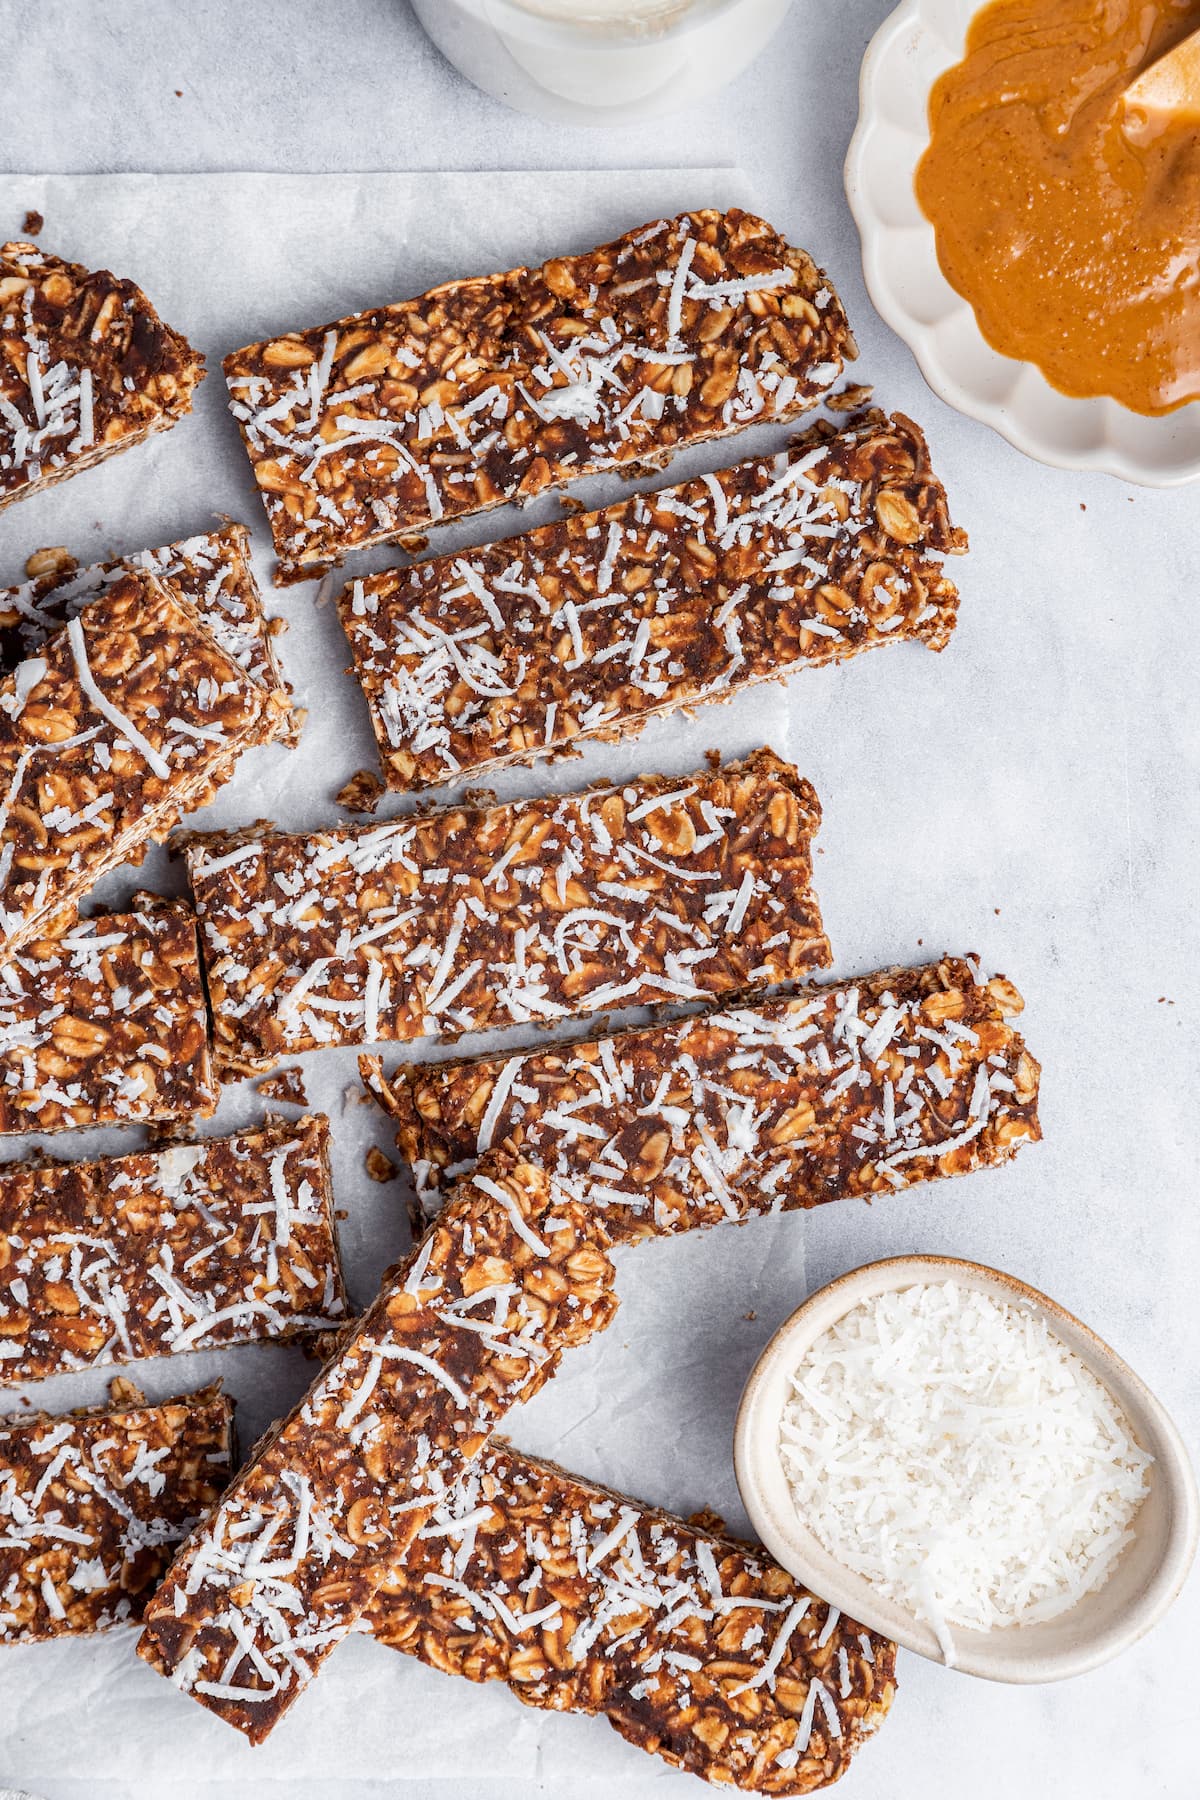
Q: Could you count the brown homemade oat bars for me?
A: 12